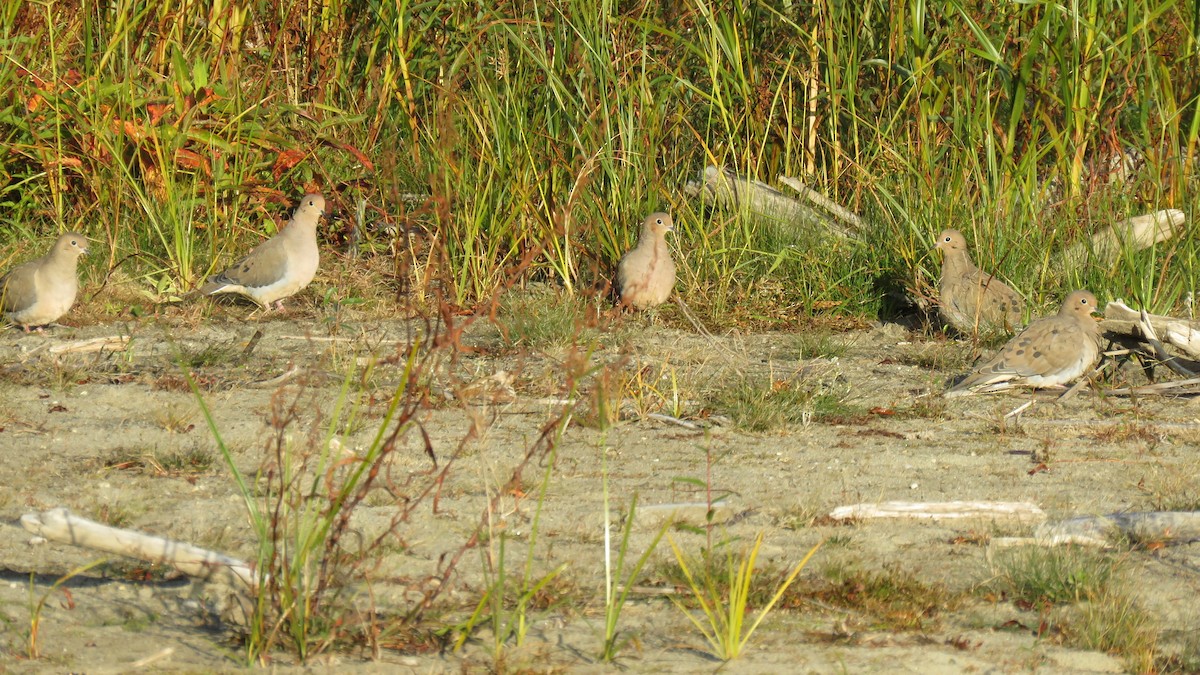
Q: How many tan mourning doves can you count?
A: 5